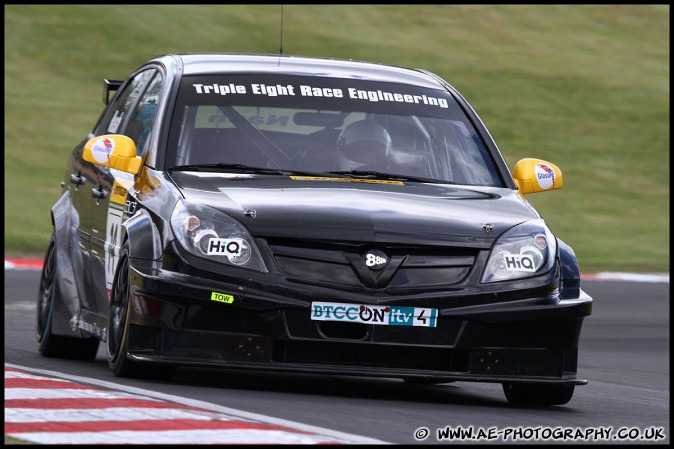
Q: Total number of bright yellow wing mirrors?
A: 2